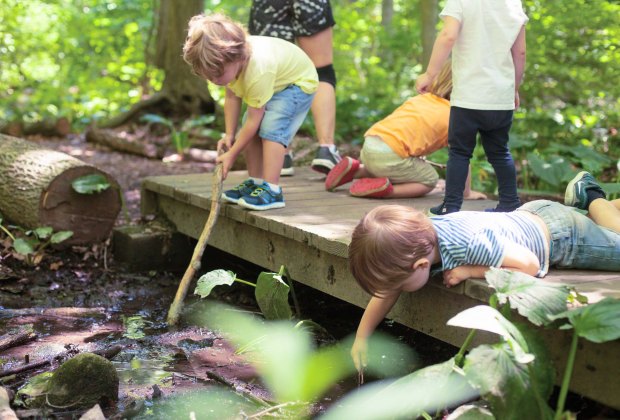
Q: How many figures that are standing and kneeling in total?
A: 4